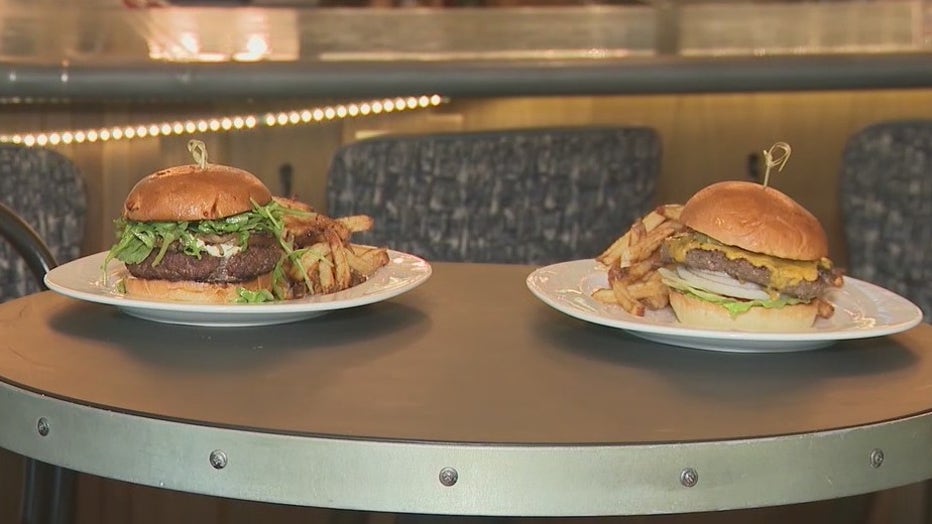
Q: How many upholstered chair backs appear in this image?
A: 3